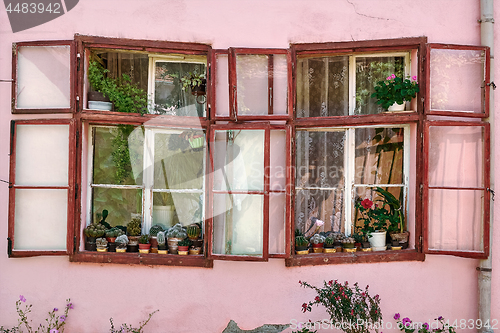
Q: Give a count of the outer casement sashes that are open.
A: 8